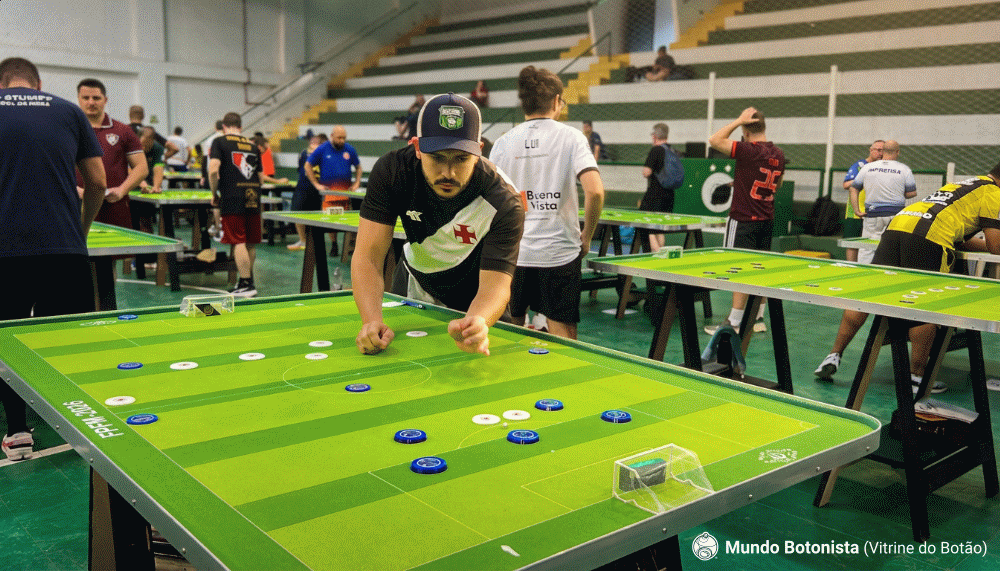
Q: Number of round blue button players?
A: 10